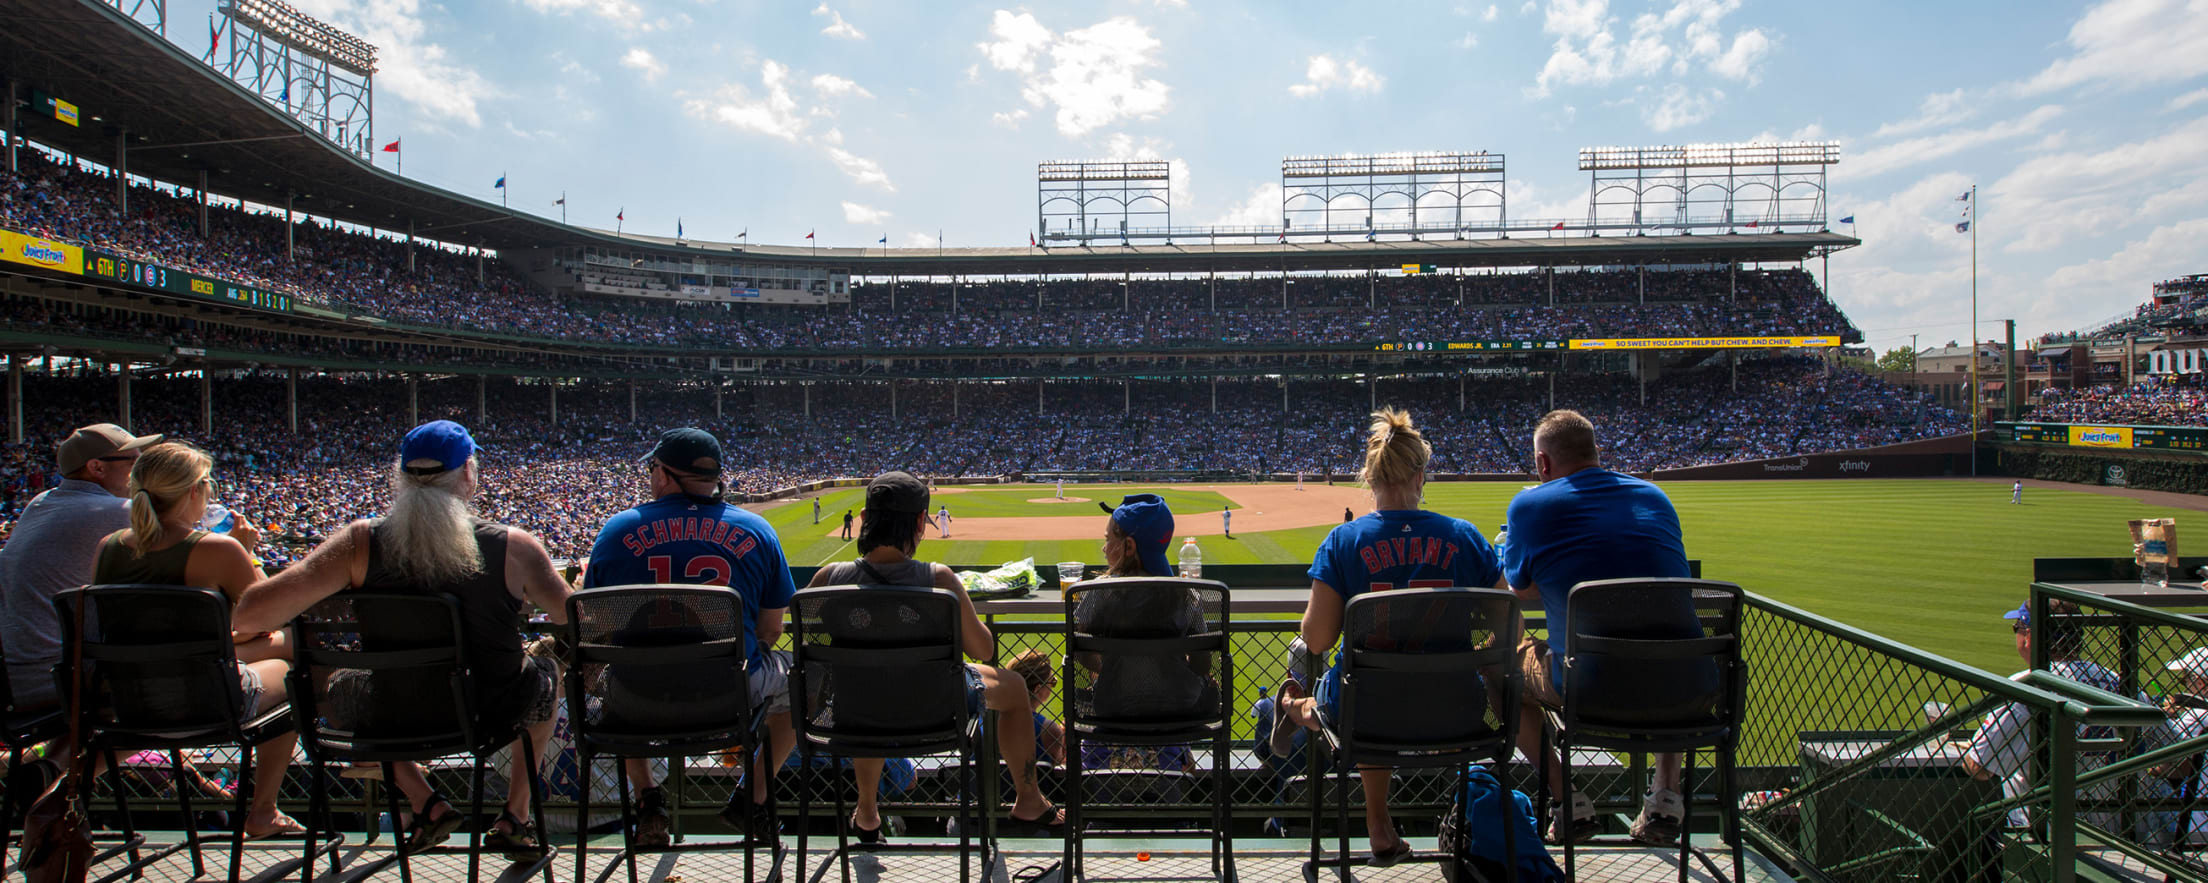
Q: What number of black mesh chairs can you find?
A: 8